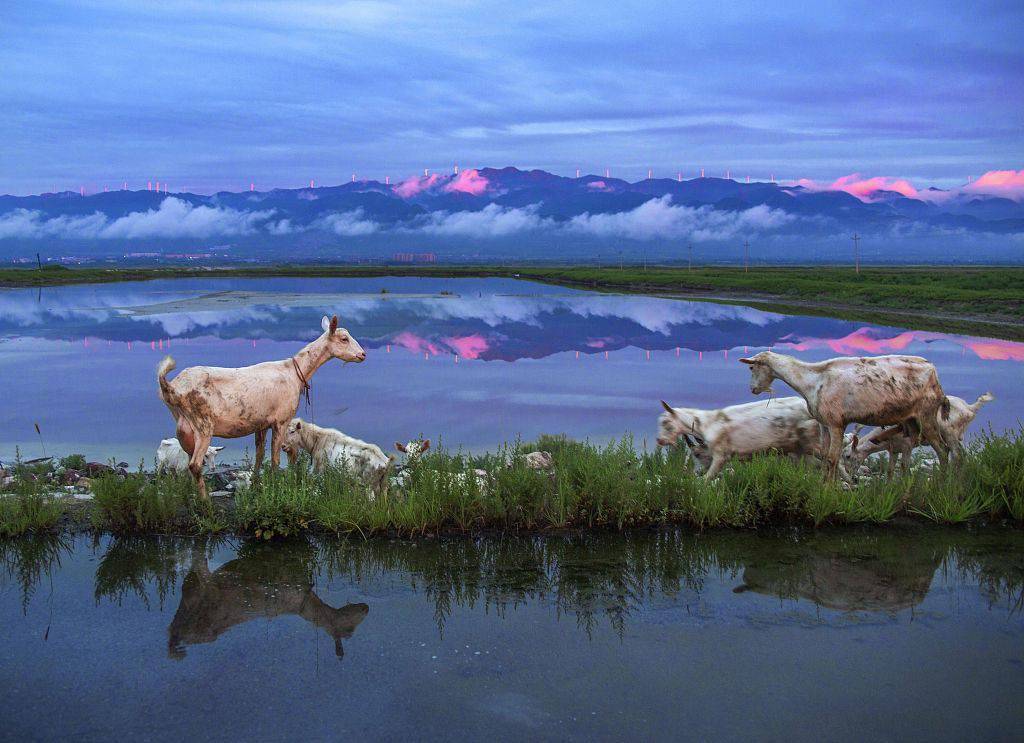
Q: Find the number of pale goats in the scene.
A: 7